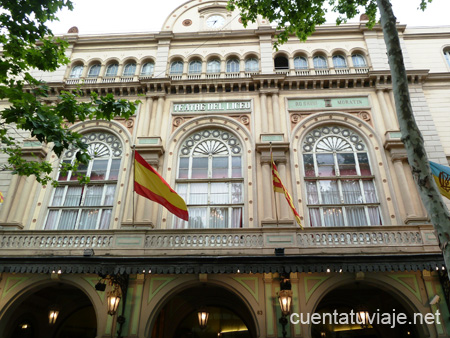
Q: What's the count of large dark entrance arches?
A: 3